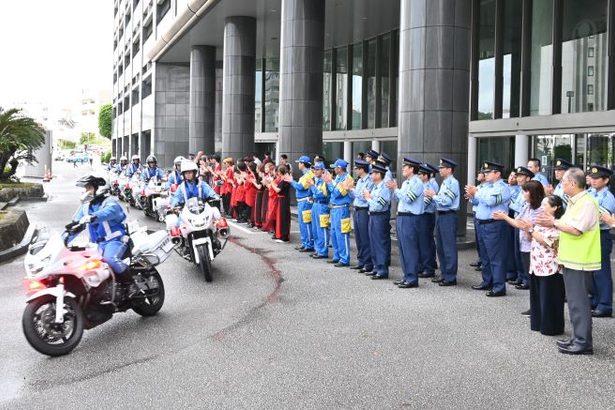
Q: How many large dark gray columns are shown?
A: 4